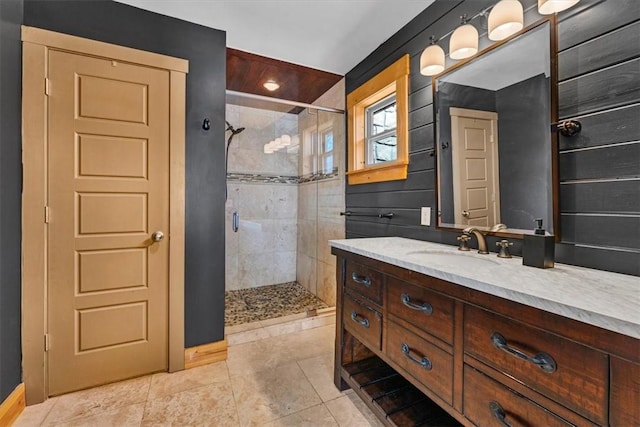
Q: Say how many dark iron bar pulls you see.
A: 6